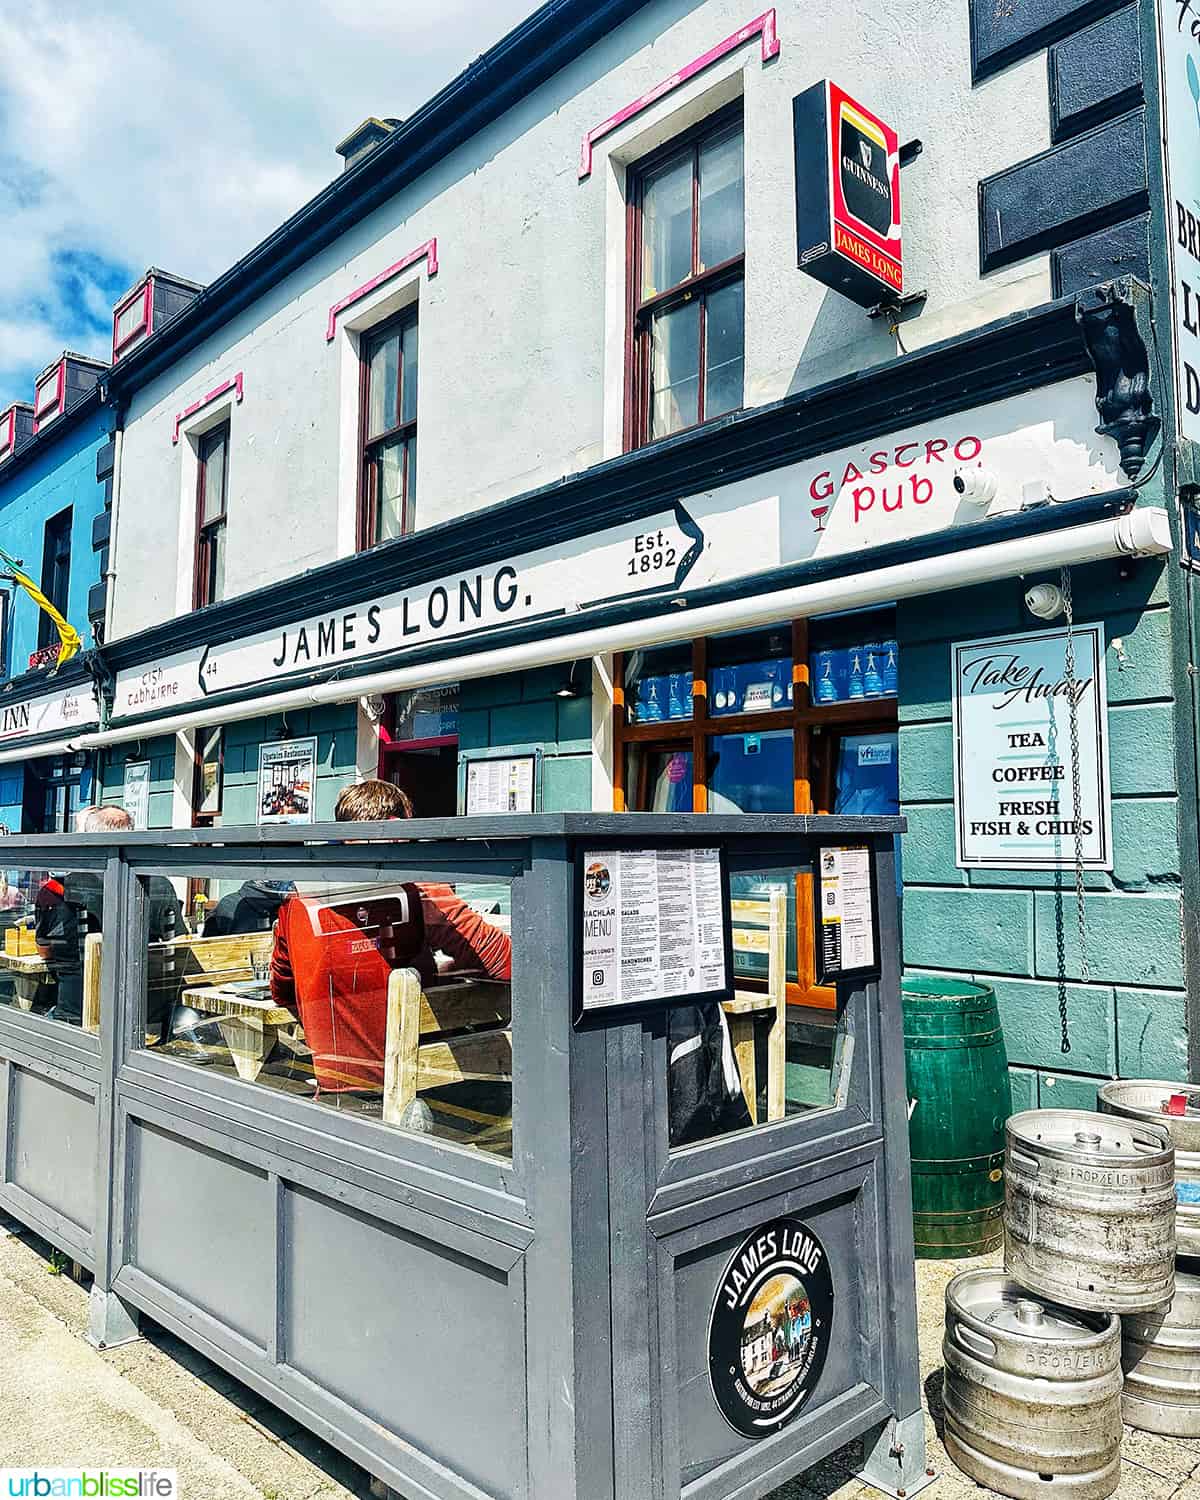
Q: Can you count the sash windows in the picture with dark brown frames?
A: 3